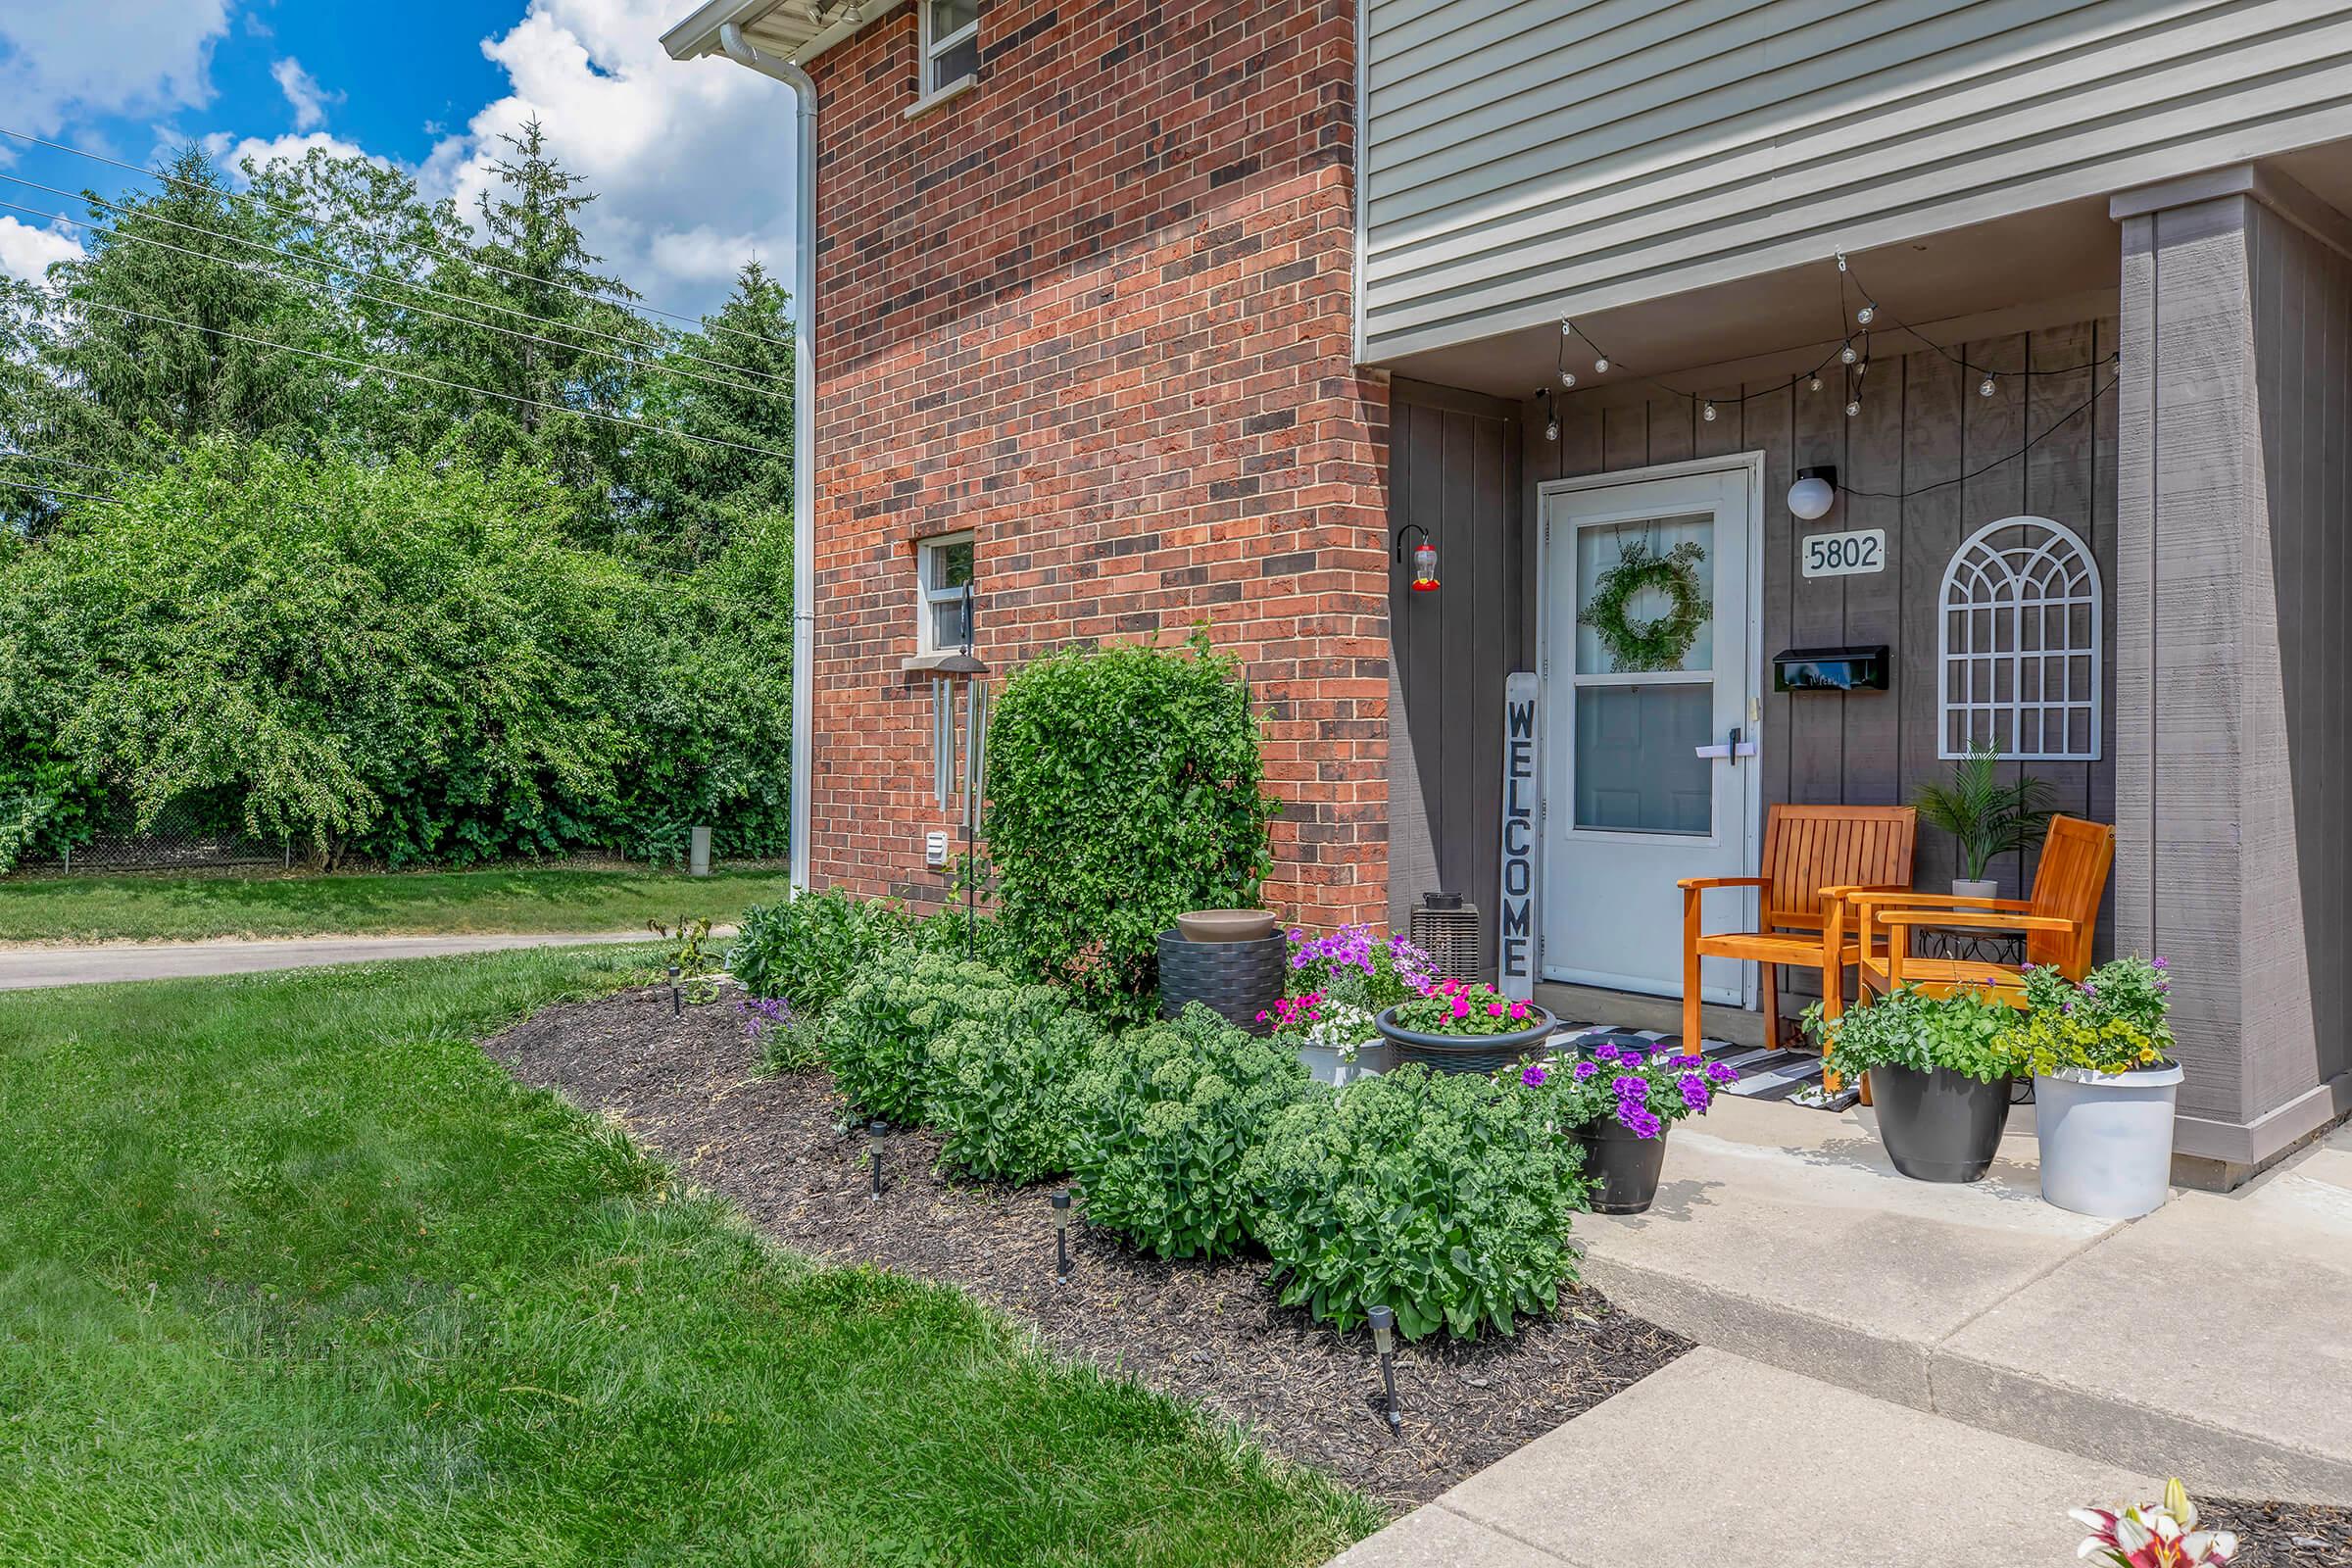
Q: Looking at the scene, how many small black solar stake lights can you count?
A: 4